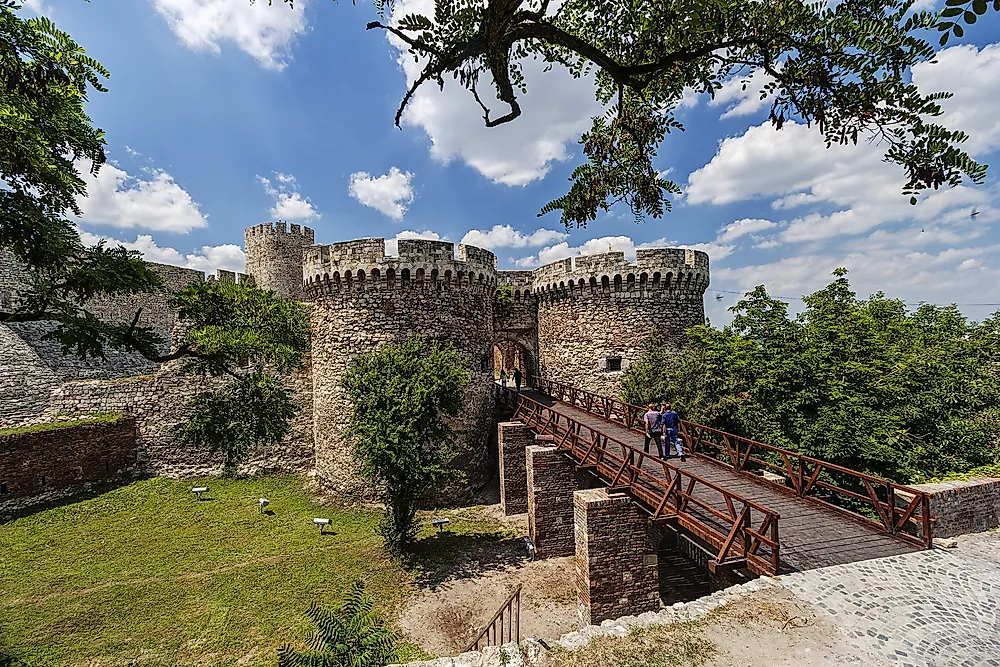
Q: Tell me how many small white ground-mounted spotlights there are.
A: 4